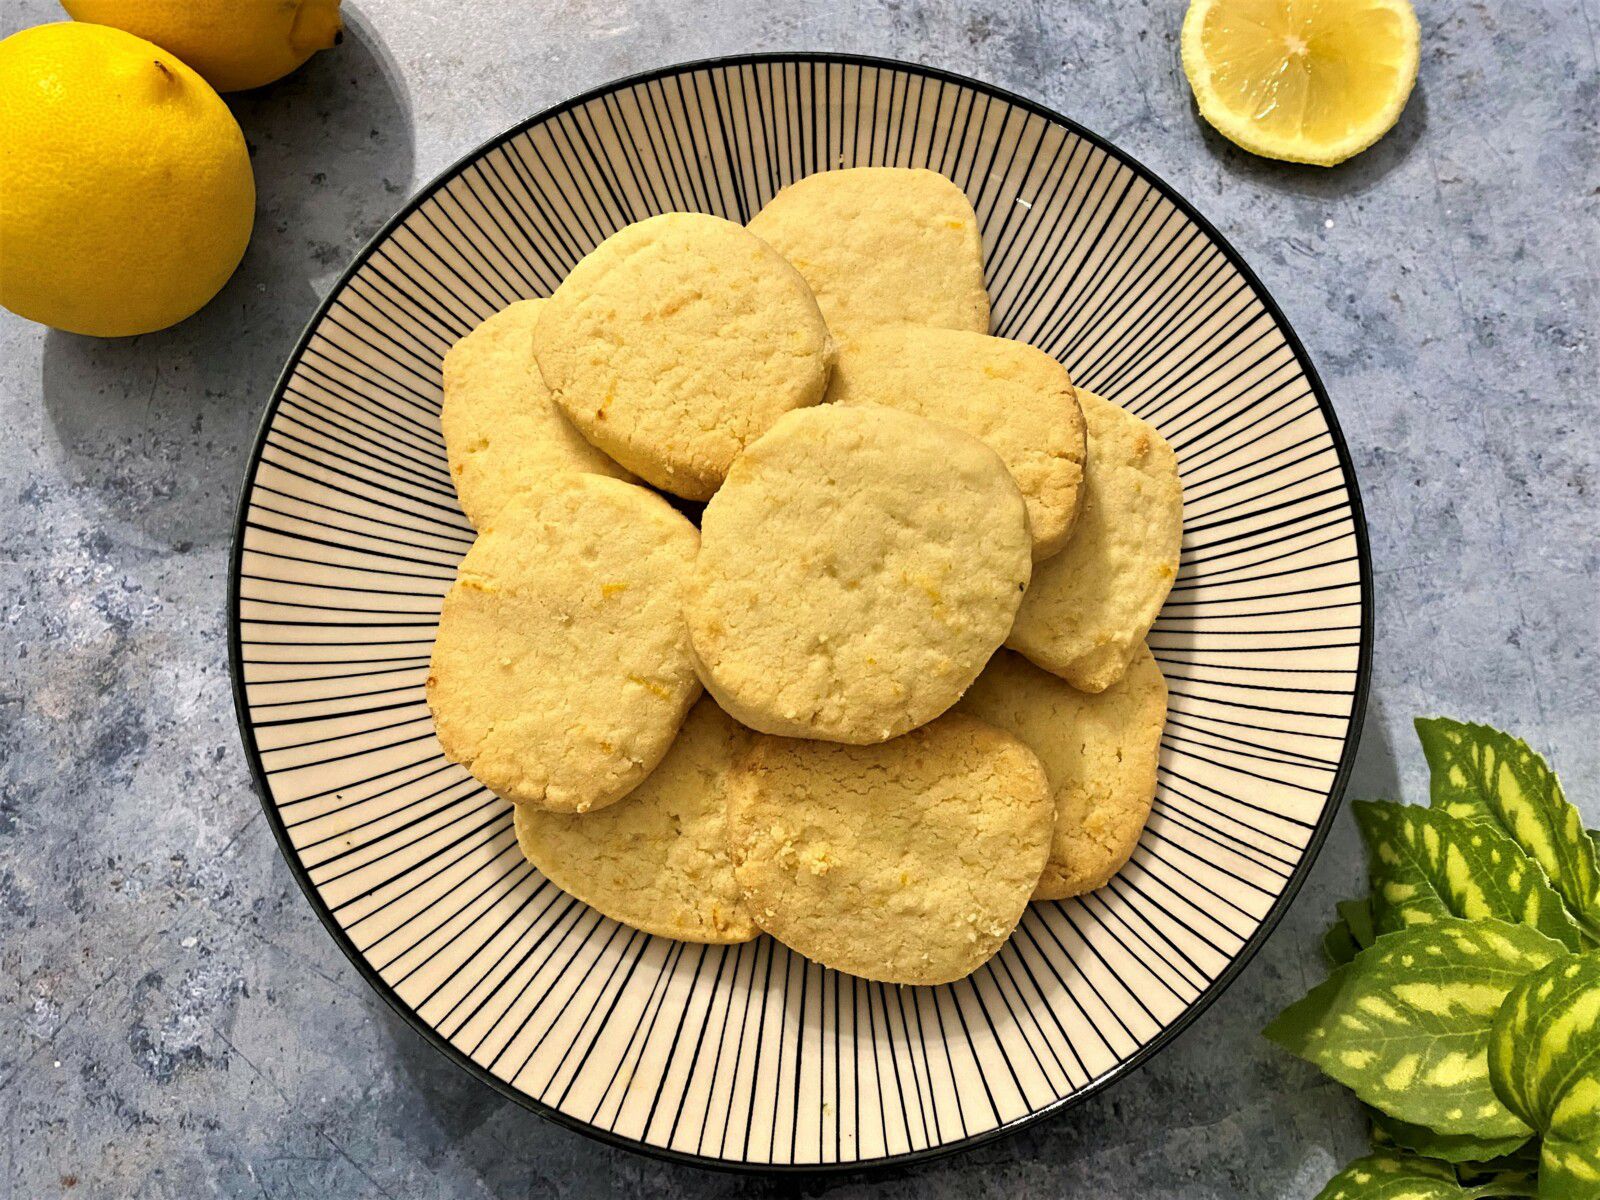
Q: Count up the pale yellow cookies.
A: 10